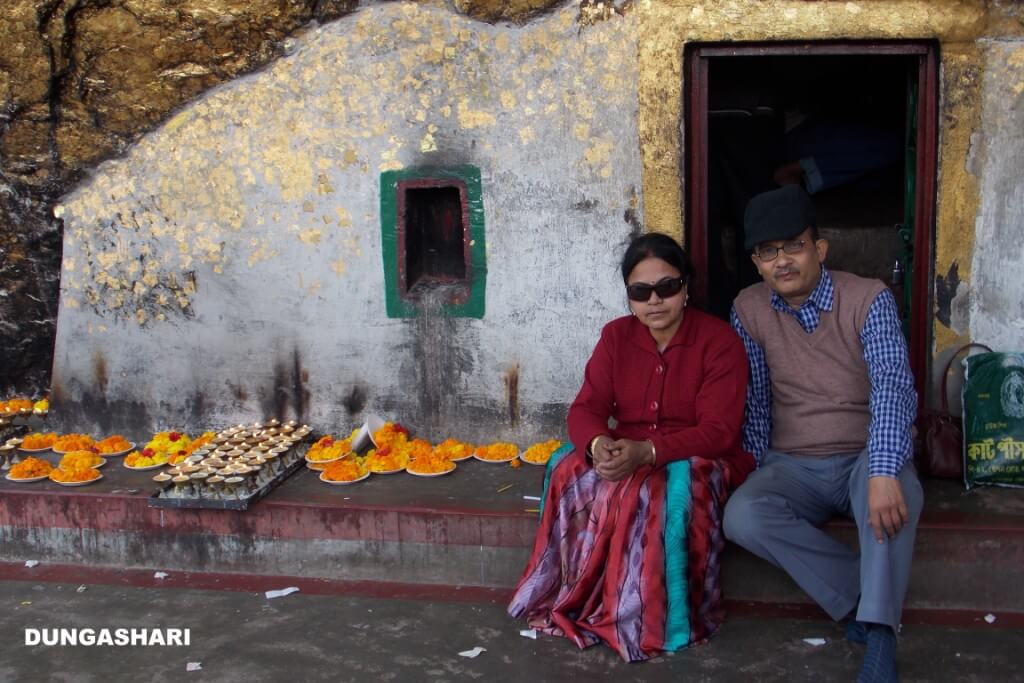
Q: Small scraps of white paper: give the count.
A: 8